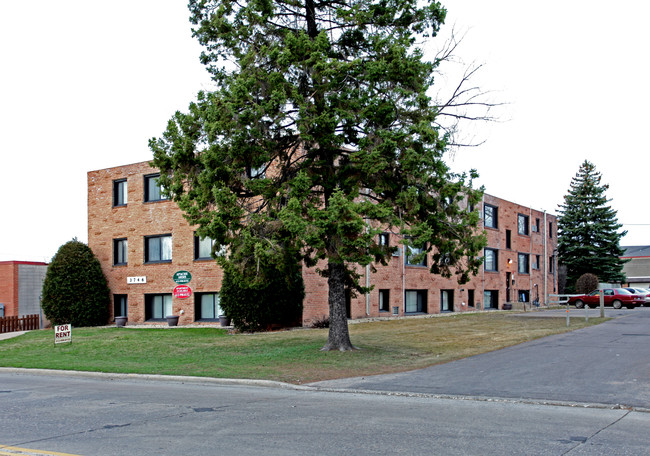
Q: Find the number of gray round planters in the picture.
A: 3